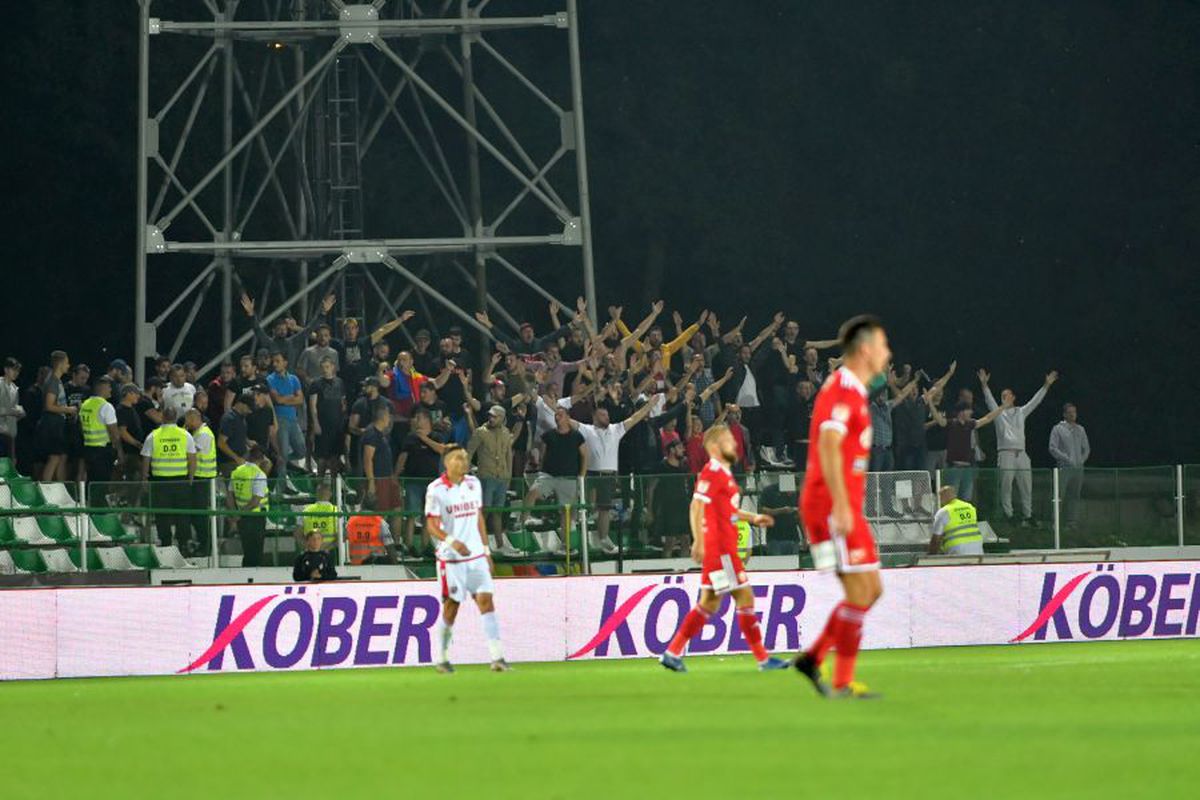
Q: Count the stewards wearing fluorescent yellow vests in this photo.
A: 7